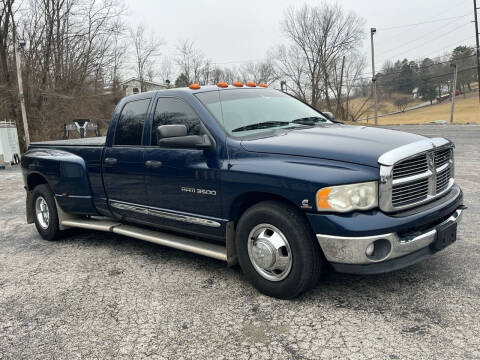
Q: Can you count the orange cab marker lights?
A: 5